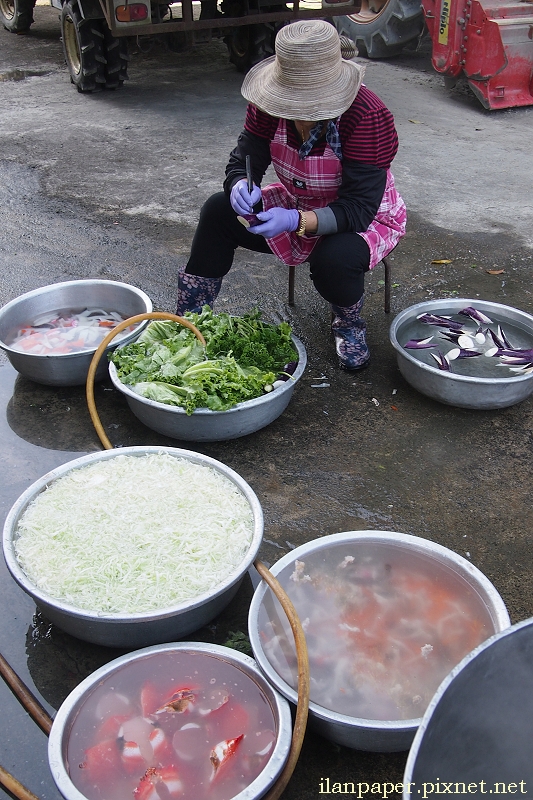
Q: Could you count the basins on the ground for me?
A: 7